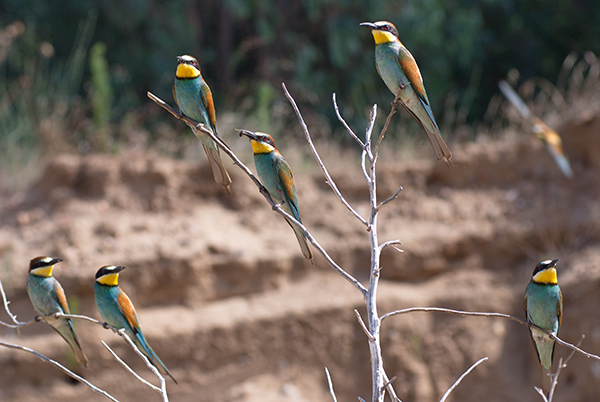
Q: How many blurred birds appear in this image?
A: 1